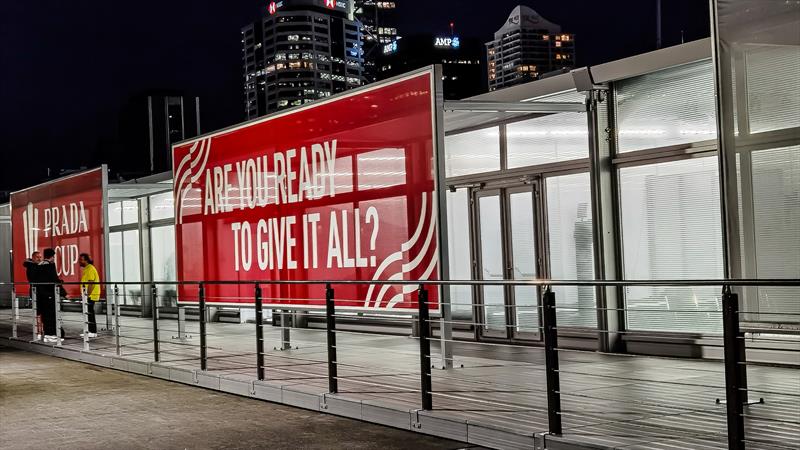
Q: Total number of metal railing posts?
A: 12